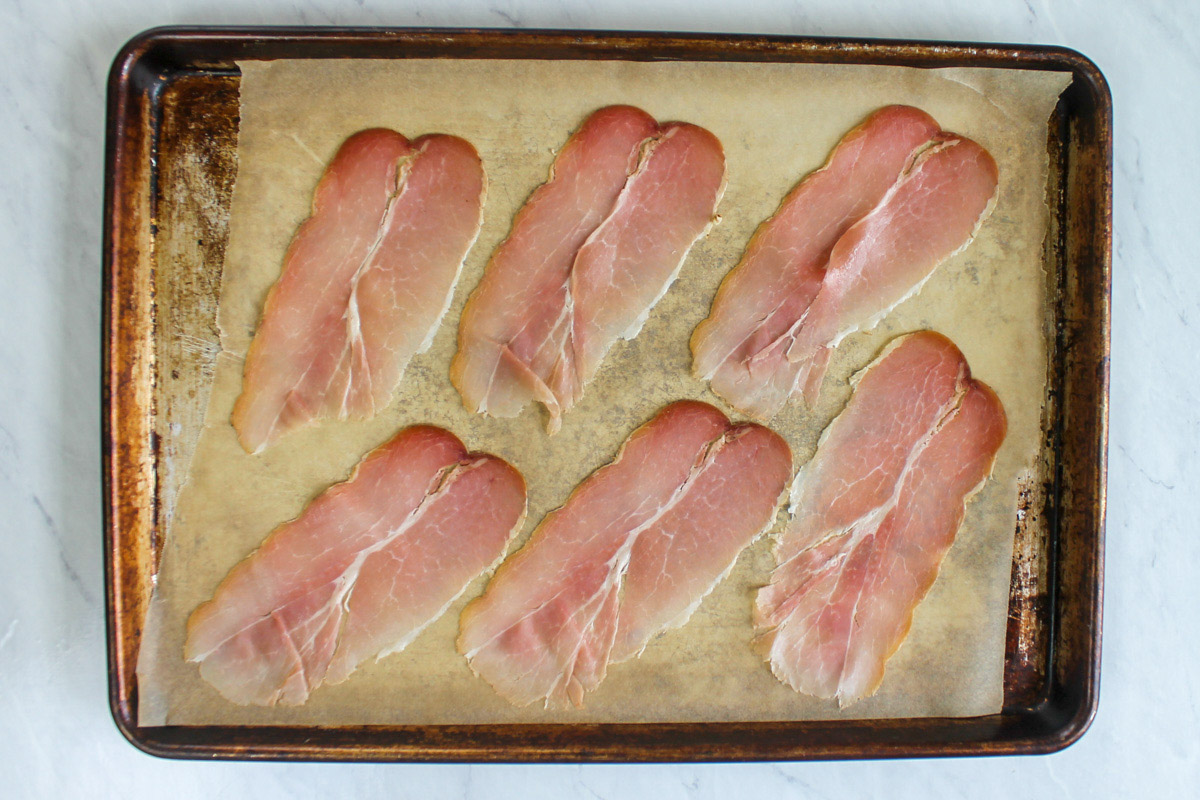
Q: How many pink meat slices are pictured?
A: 6